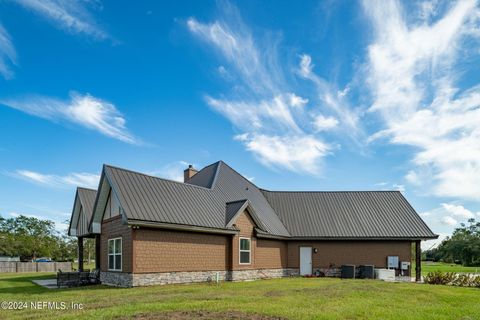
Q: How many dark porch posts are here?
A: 3